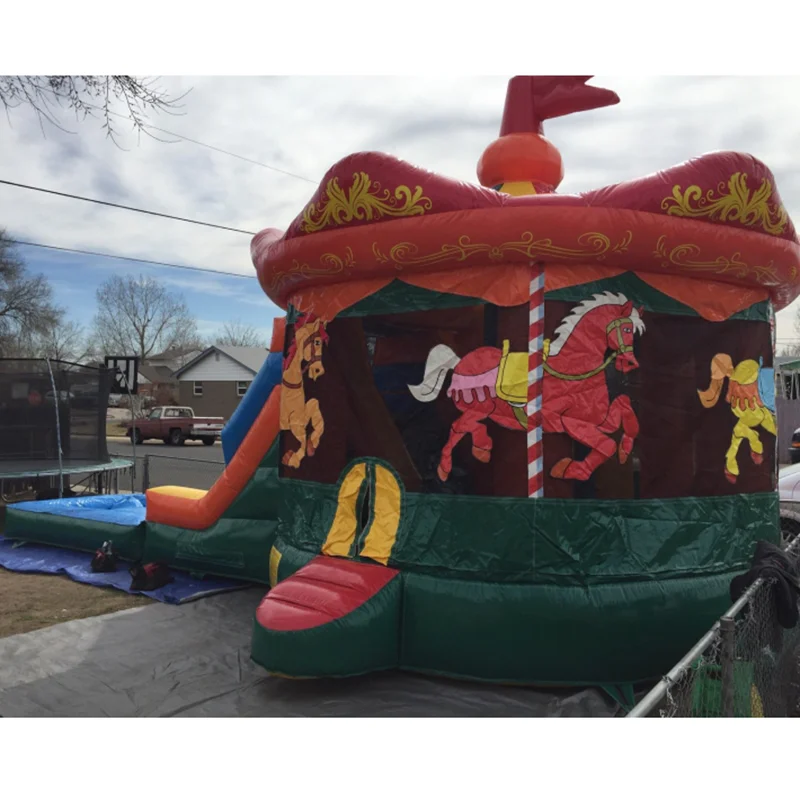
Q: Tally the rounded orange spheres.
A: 1